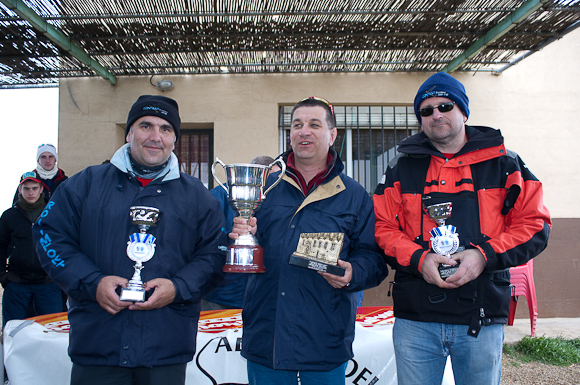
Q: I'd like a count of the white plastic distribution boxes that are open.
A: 0